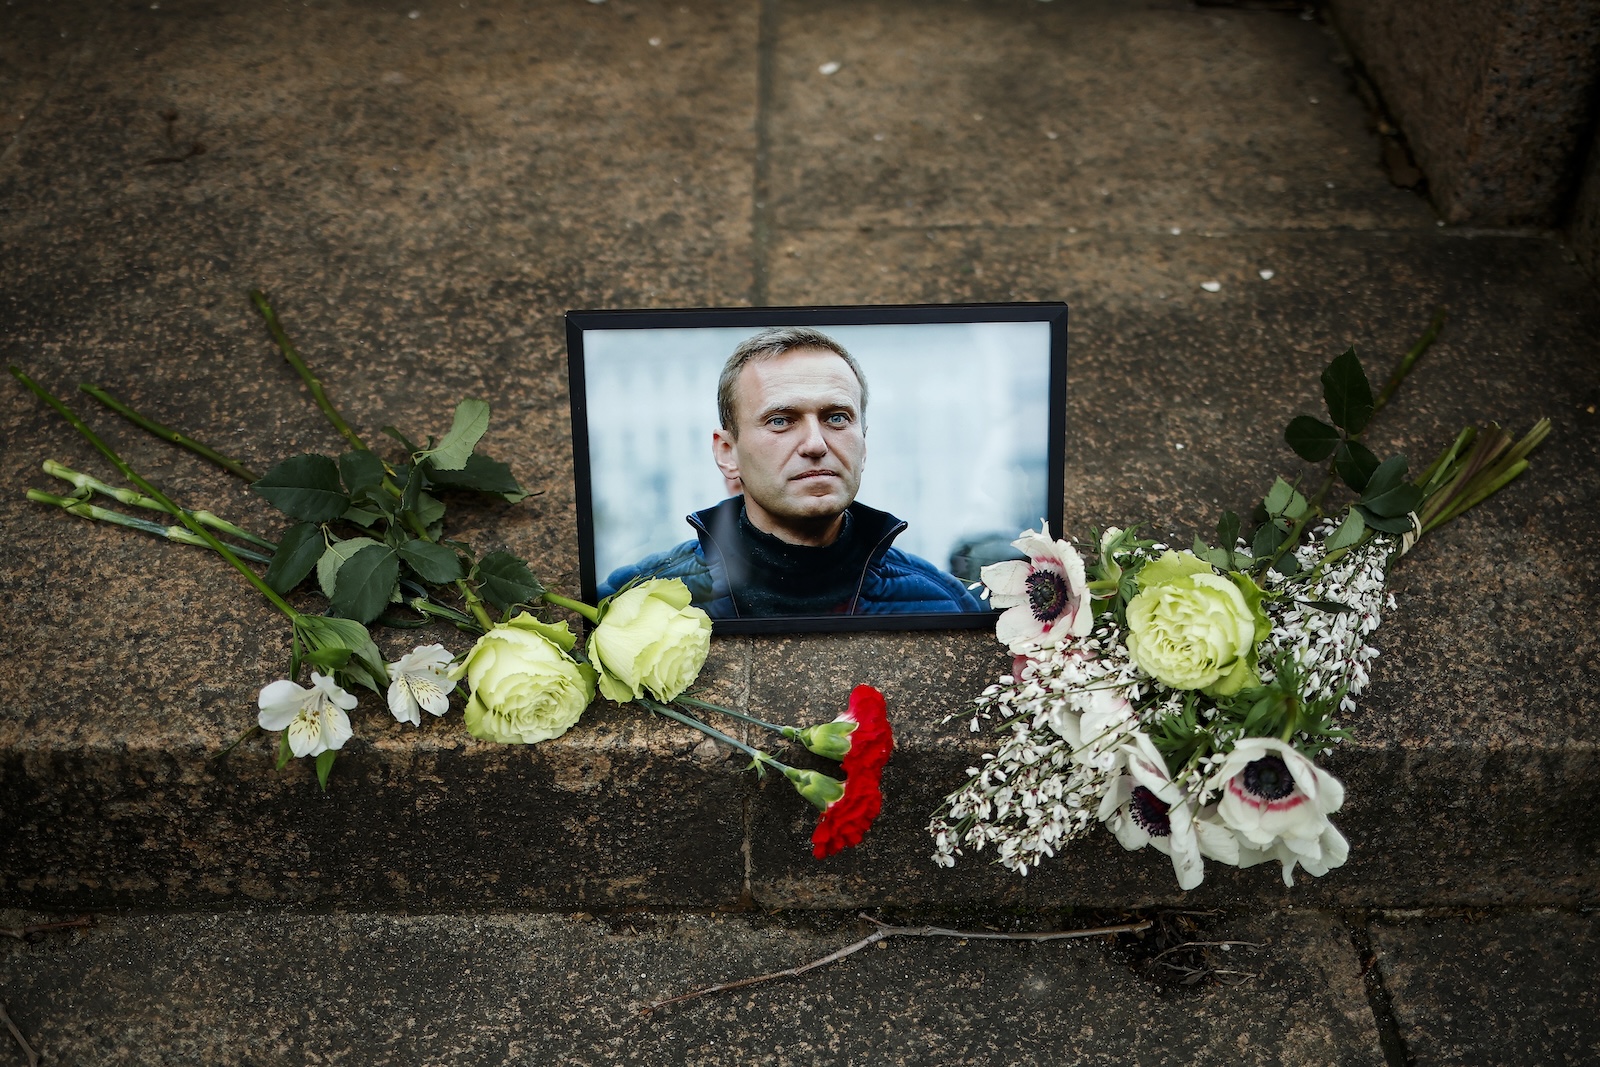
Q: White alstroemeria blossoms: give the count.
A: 2